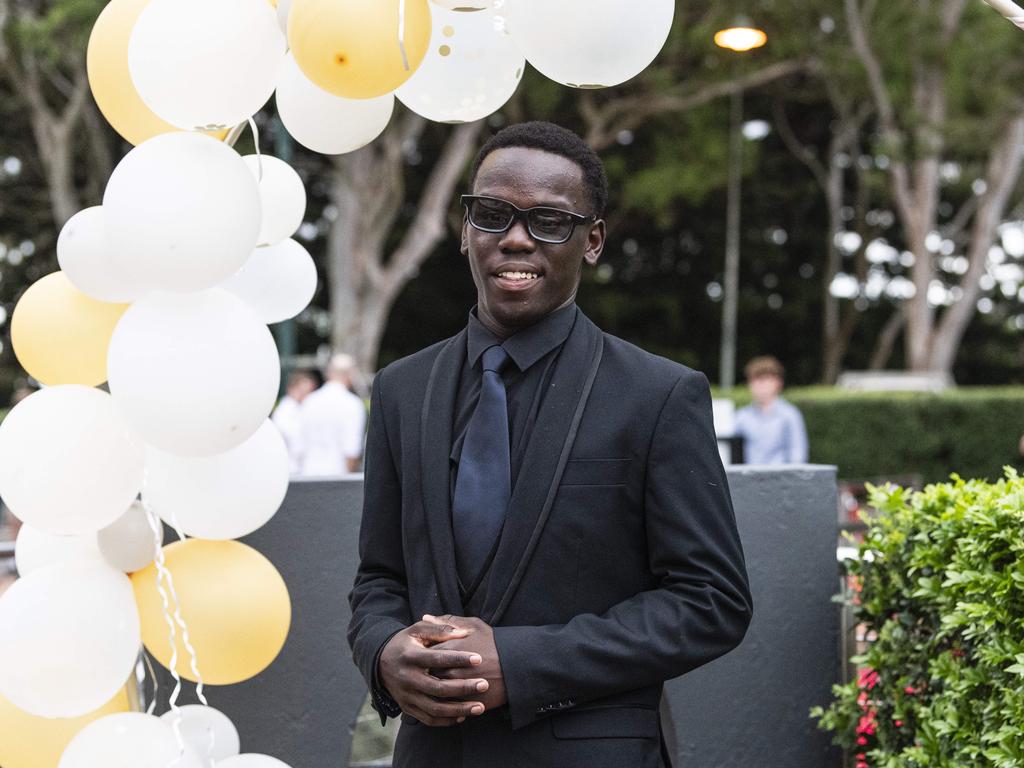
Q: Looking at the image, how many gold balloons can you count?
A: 5